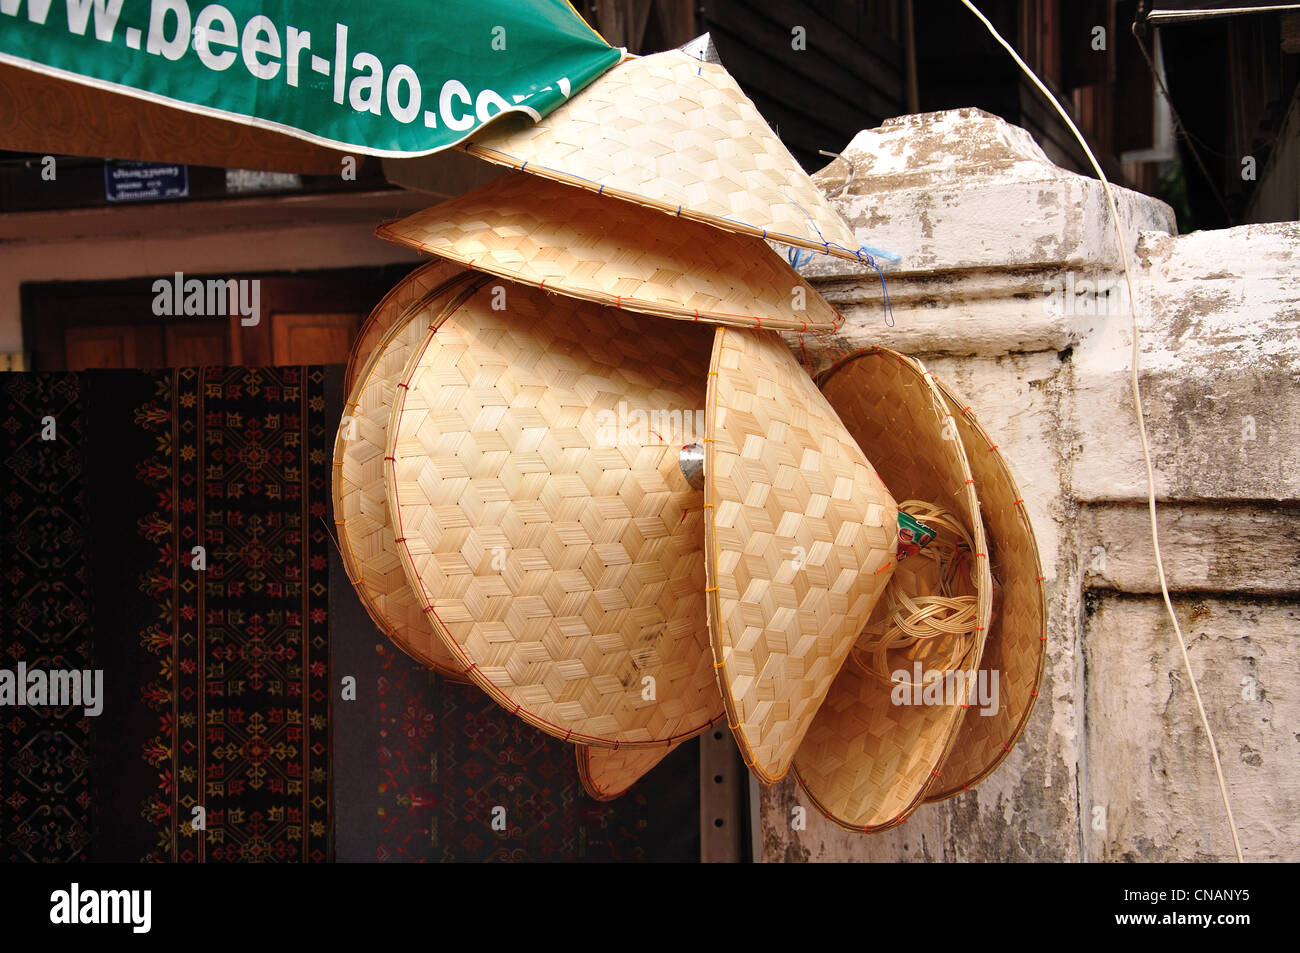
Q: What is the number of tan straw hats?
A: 9